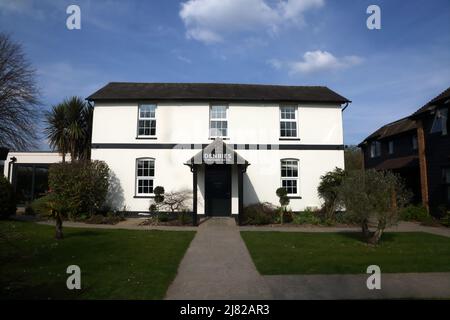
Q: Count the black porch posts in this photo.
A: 2